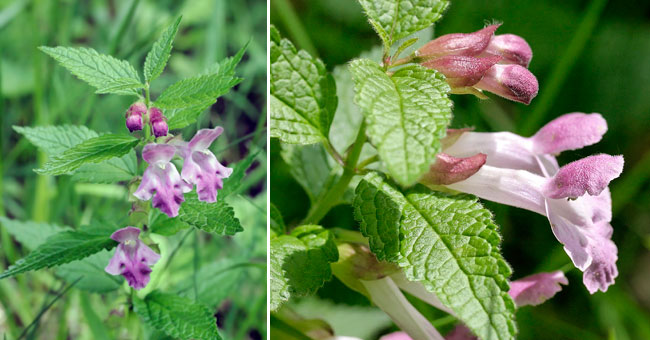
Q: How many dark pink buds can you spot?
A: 4